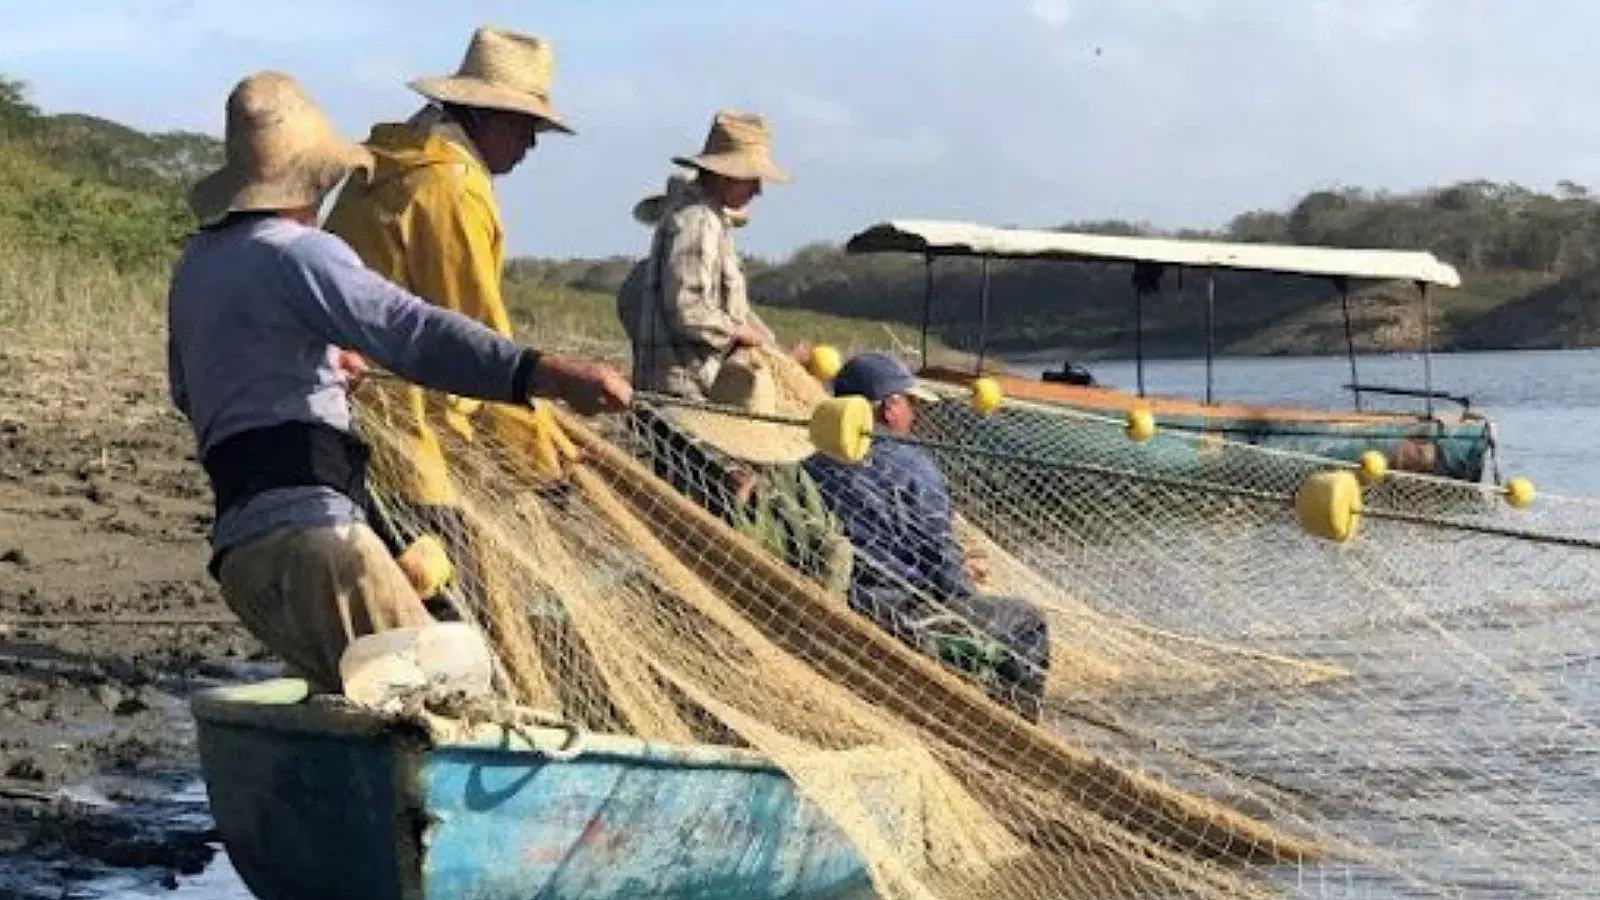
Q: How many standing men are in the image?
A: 4